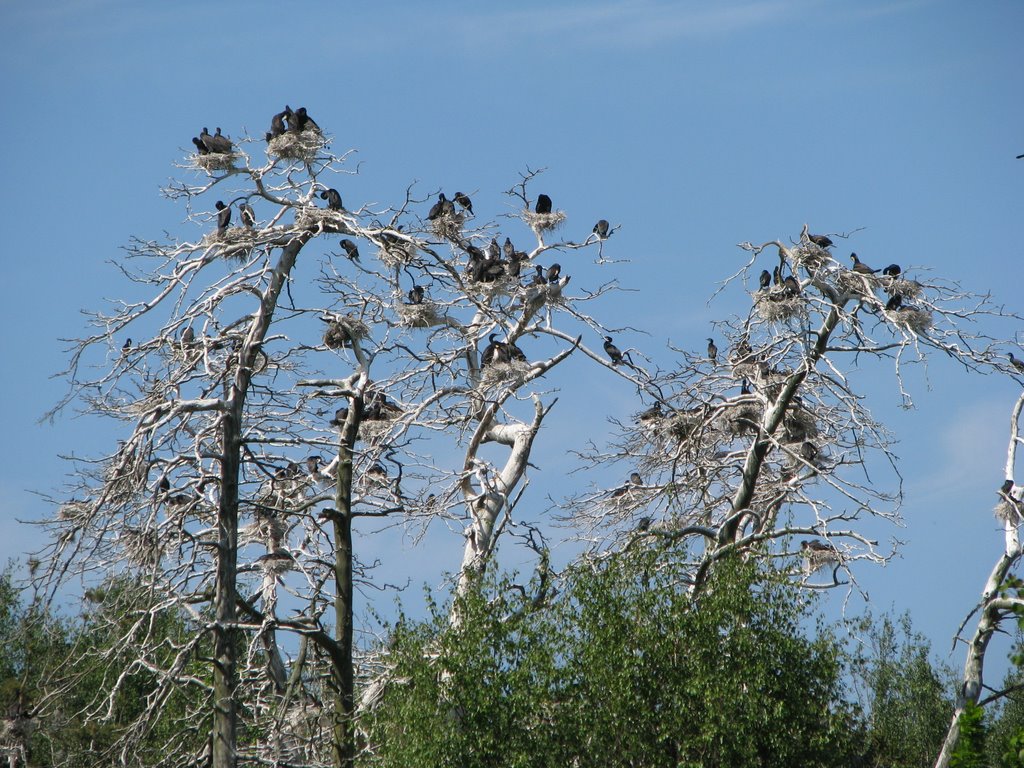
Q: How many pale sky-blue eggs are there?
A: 0